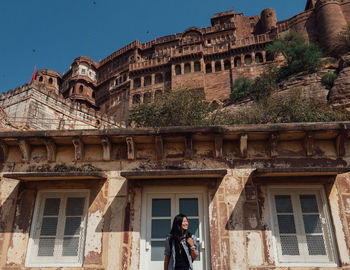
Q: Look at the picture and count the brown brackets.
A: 13